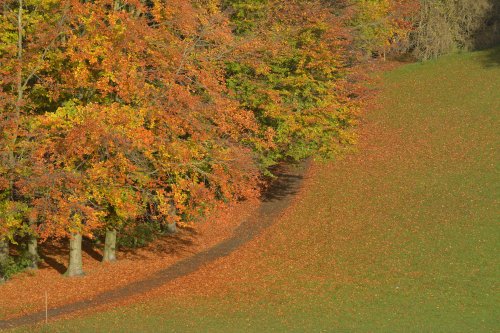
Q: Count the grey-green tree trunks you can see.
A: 5